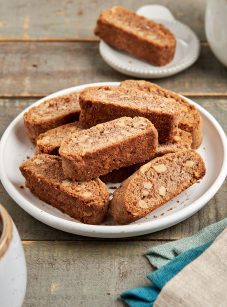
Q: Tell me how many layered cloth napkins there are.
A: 3